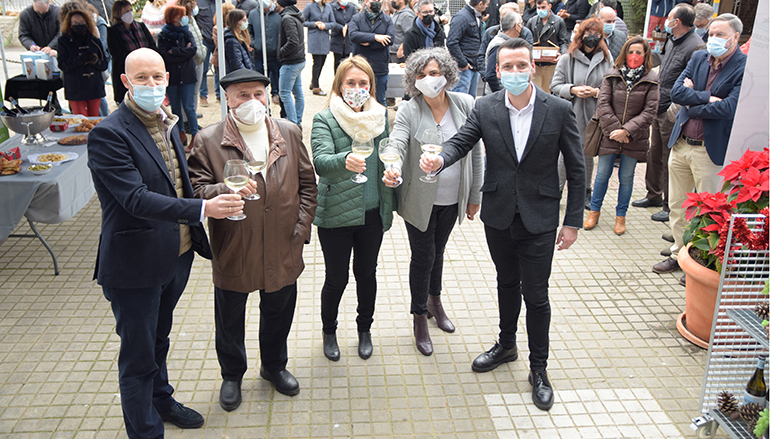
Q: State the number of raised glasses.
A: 5